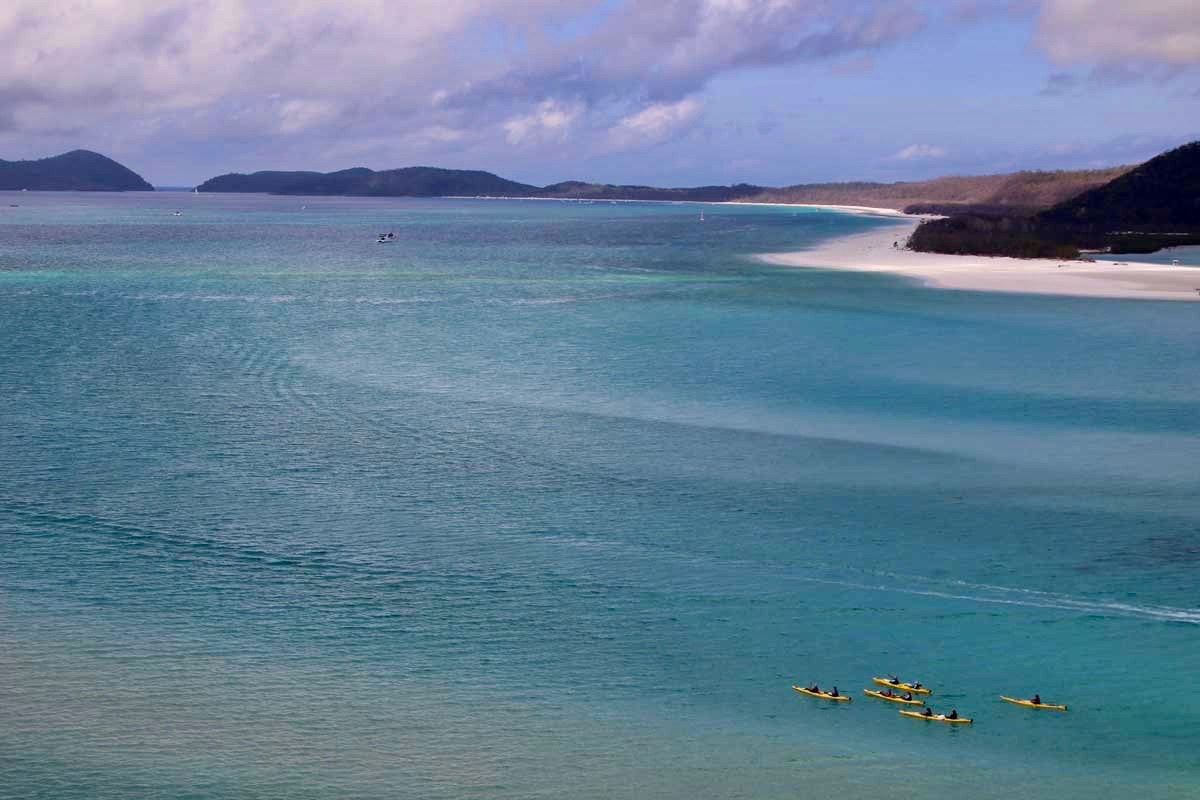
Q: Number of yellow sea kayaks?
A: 5